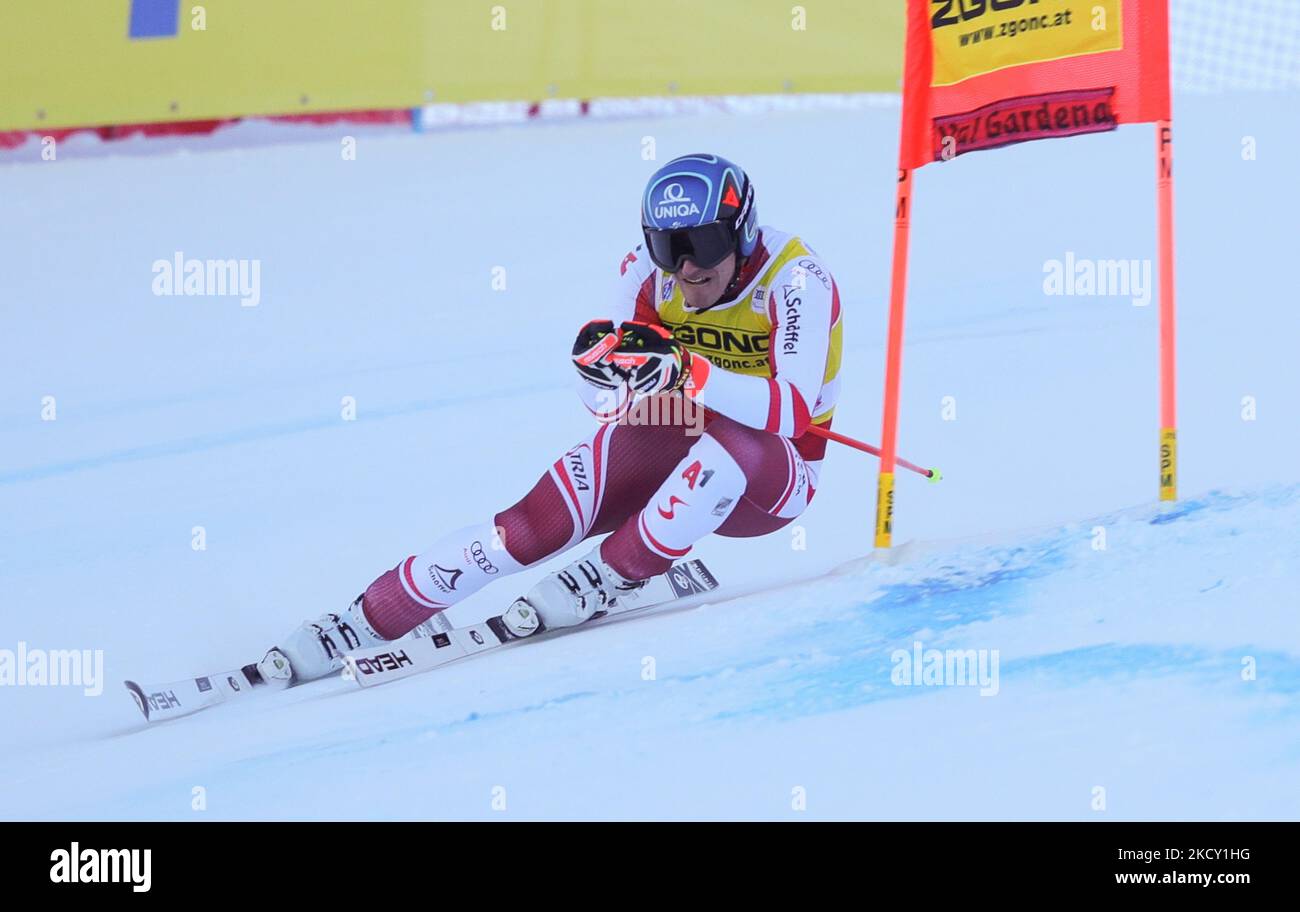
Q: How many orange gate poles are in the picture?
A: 2